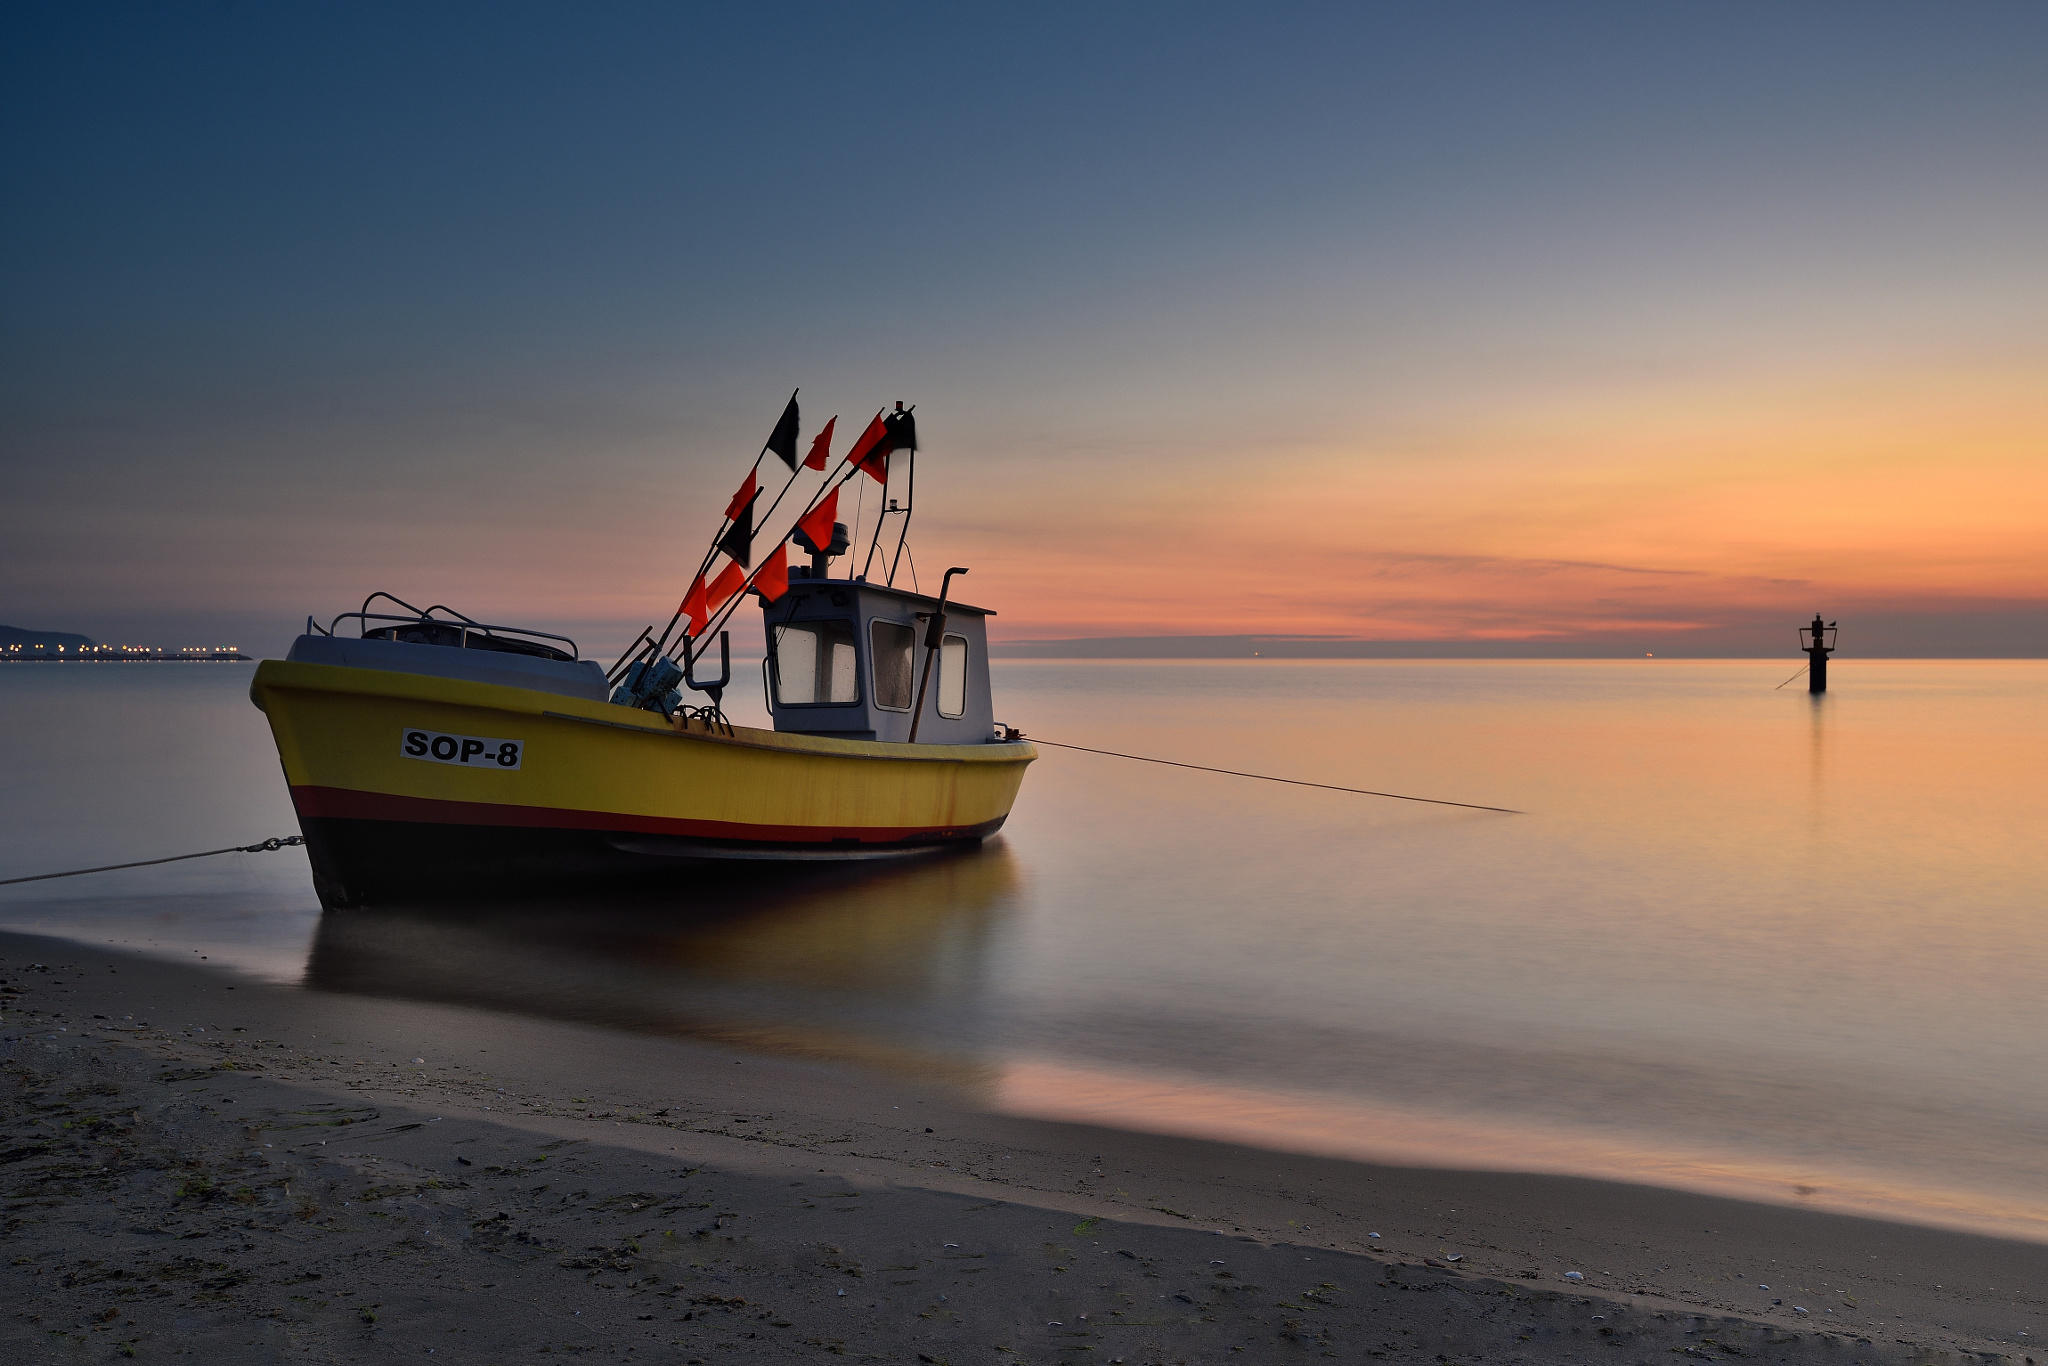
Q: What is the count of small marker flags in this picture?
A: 11